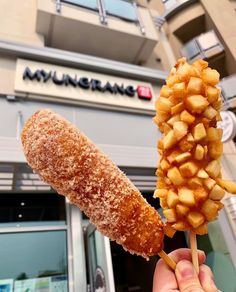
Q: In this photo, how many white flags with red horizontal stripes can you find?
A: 0